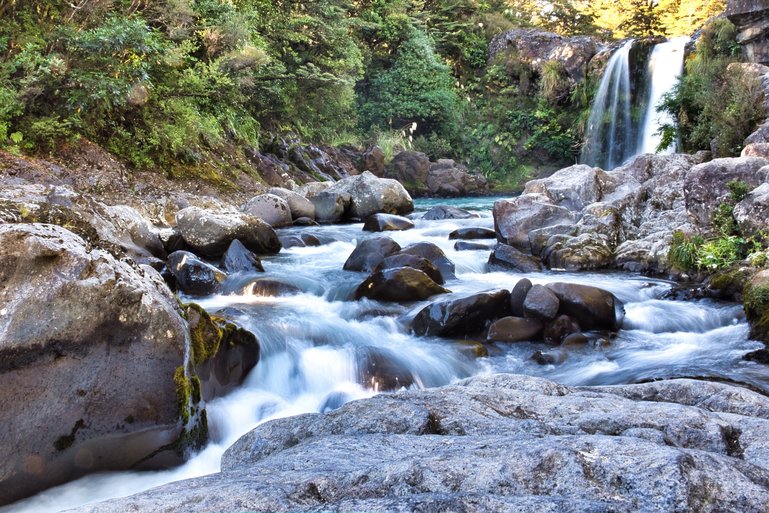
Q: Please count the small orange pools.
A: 0